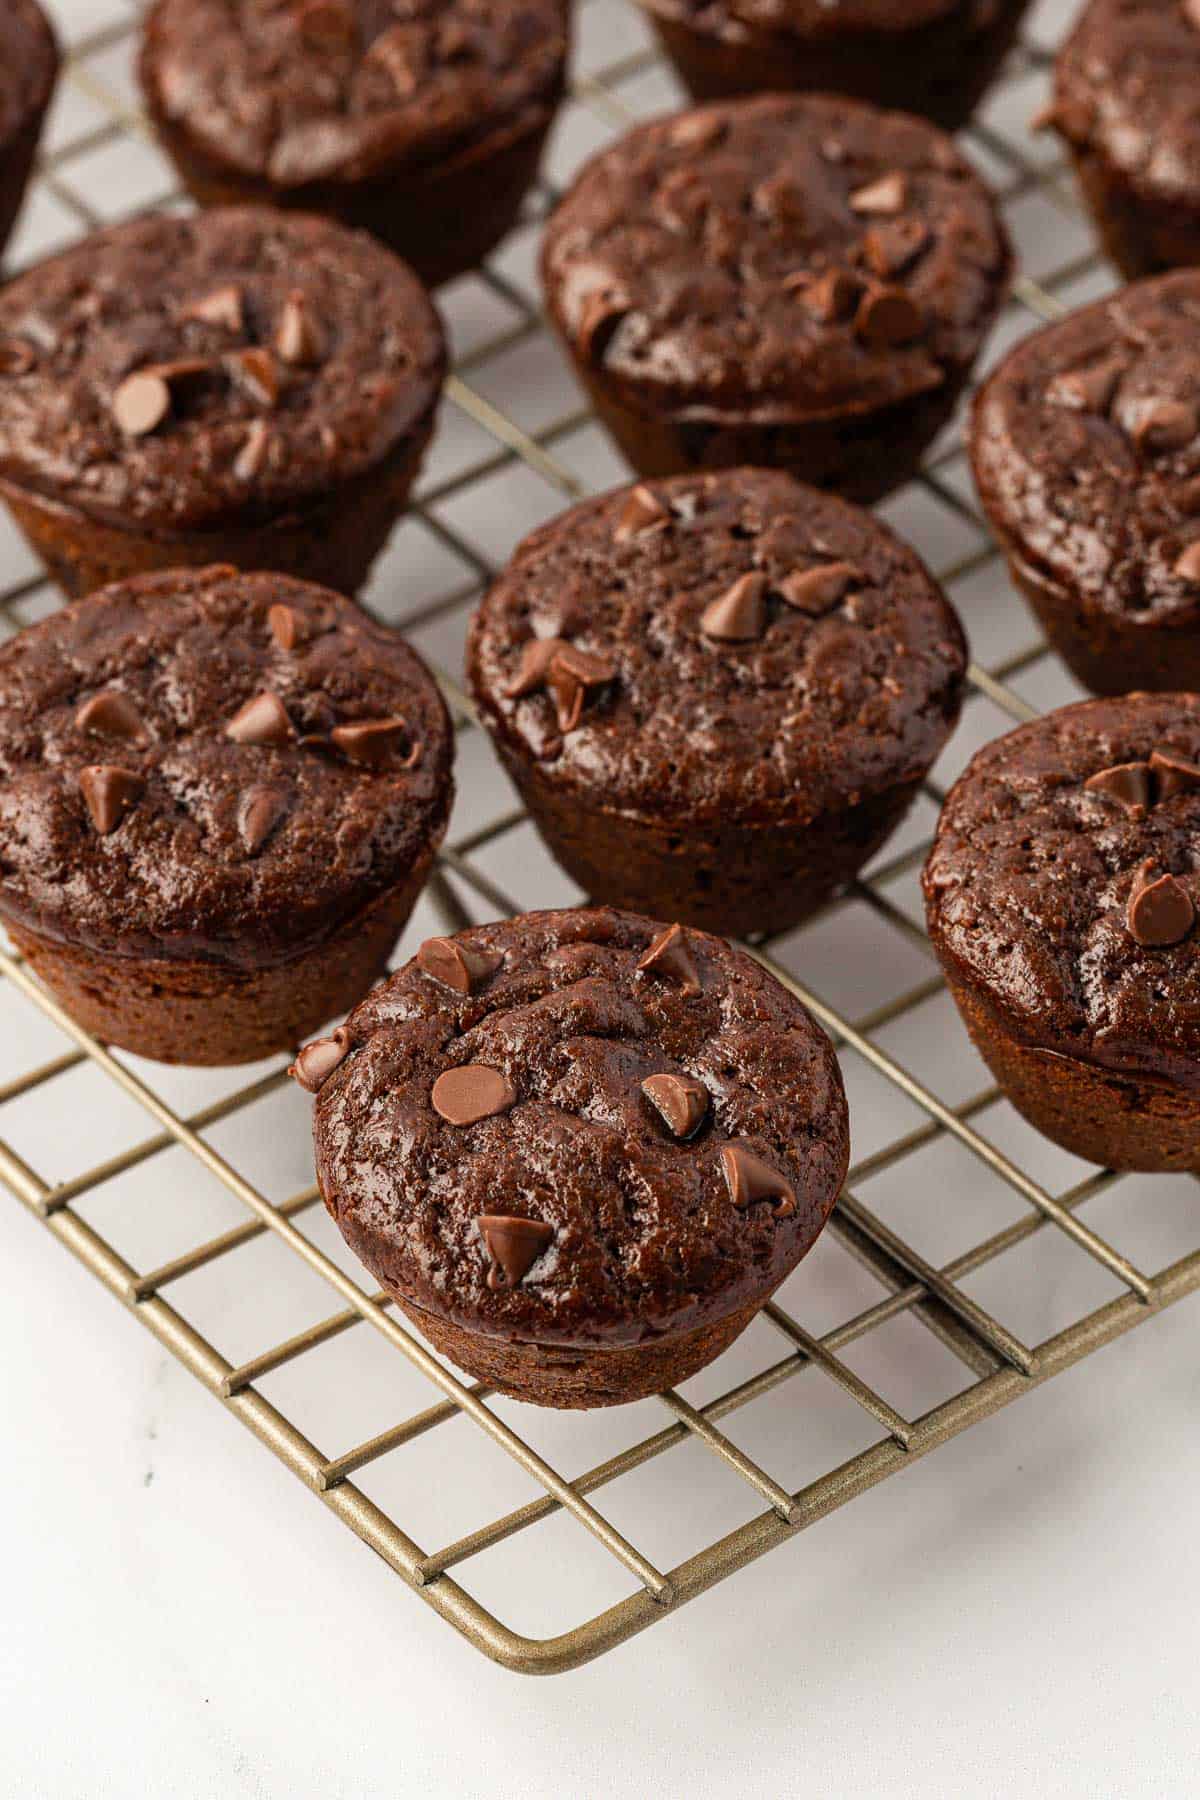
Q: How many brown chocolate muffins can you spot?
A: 11